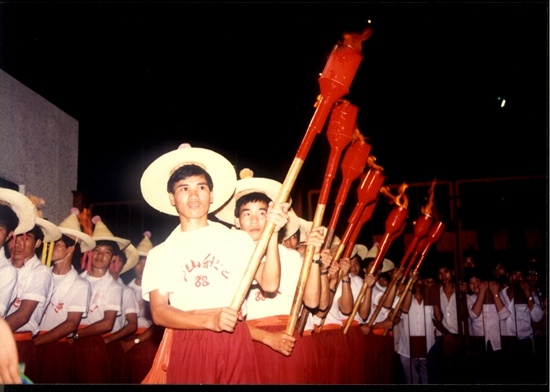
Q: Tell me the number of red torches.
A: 10